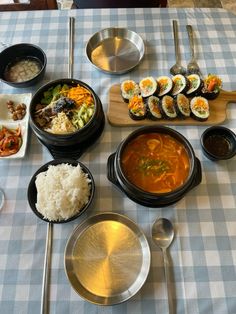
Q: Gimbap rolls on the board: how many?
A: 11